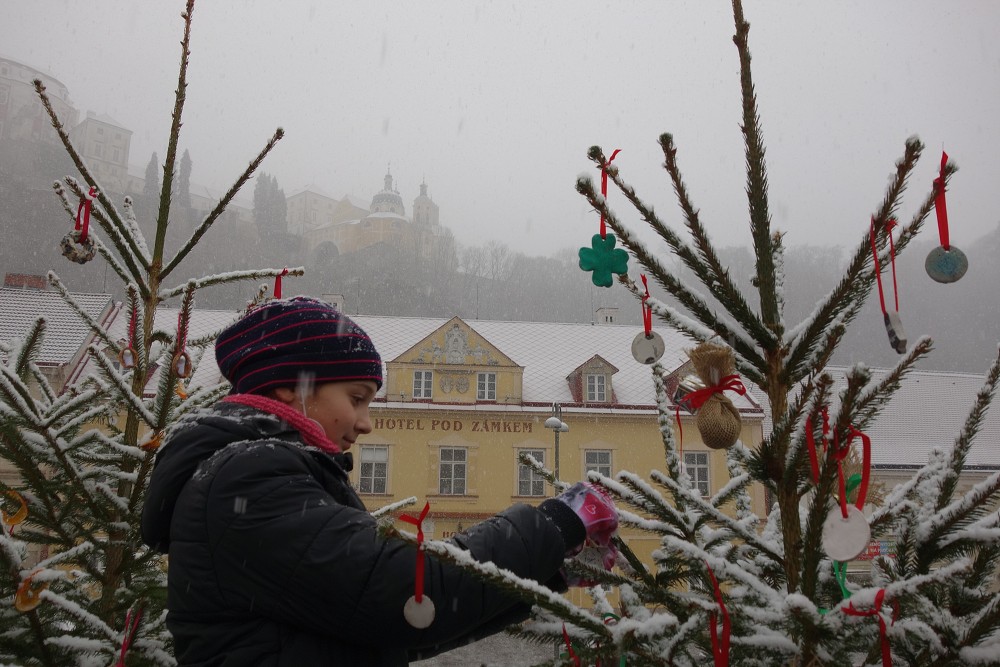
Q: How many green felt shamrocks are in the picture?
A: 1